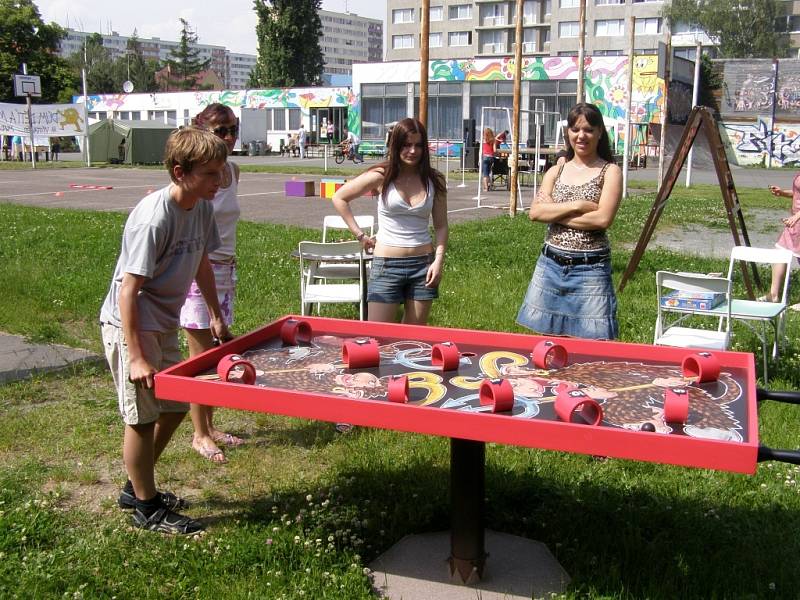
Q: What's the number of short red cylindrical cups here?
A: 10